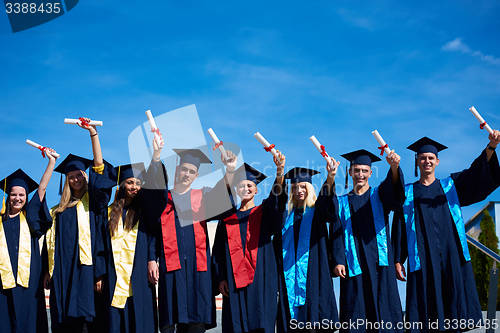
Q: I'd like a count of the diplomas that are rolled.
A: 8